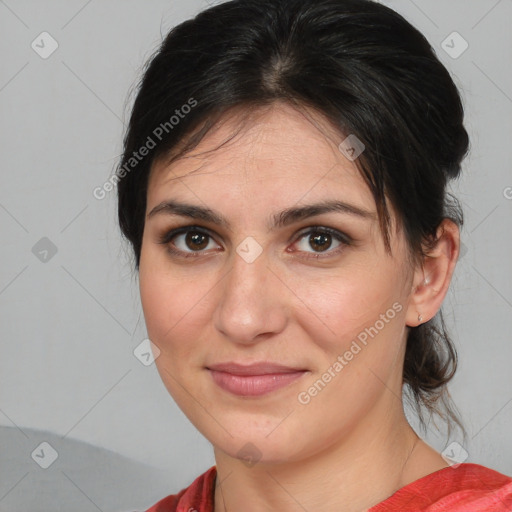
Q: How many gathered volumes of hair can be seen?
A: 1